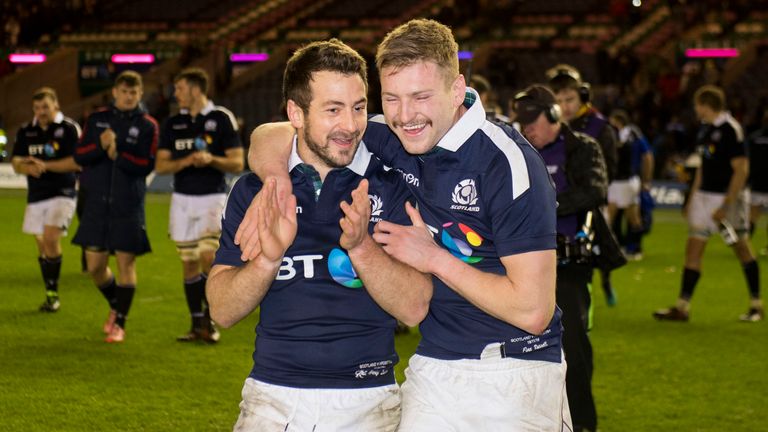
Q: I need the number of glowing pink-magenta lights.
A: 4